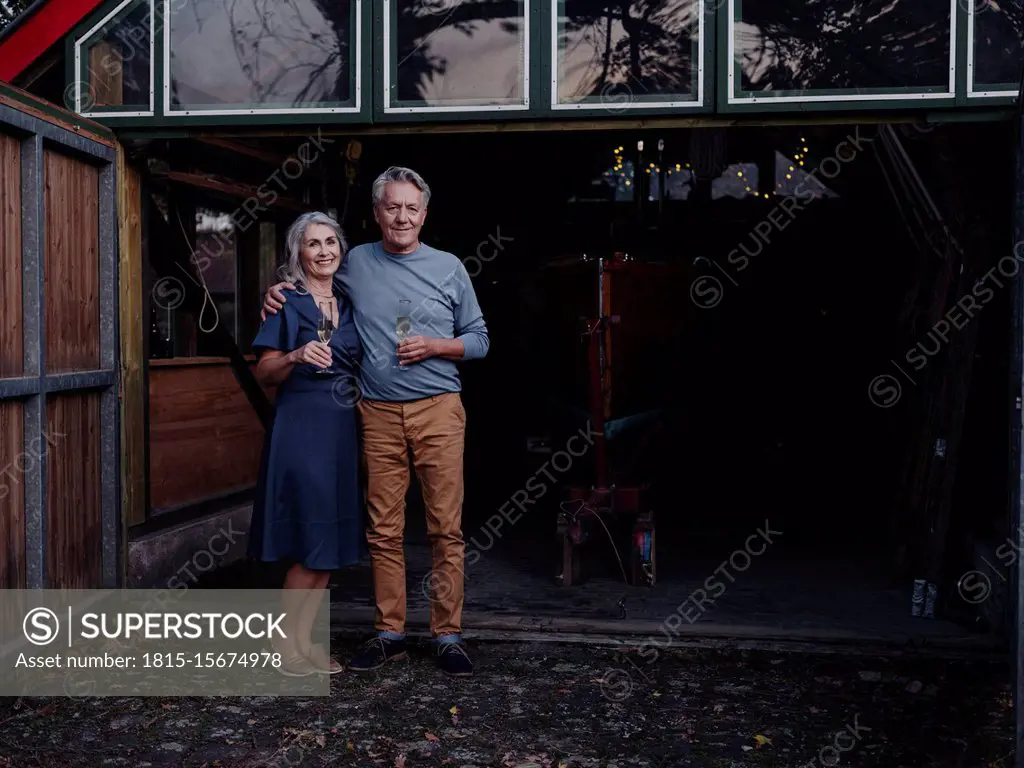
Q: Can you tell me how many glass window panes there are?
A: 6